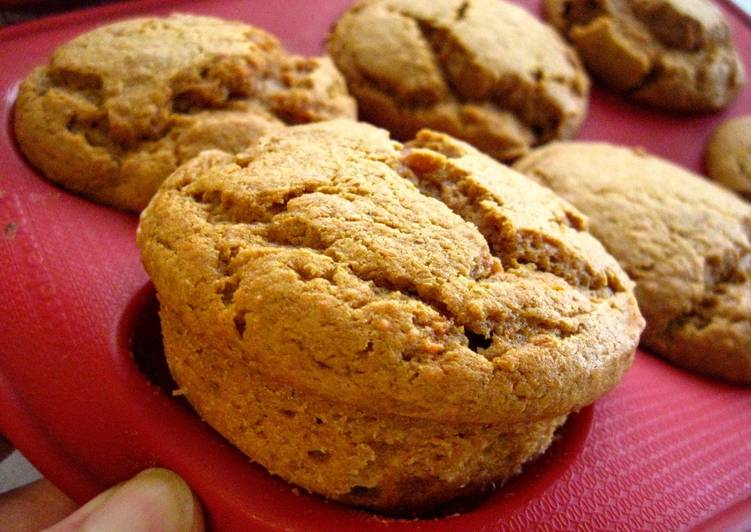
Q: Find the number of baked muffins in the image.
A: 6